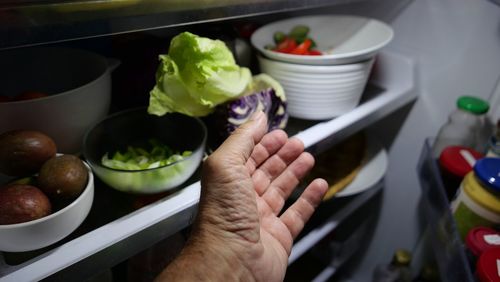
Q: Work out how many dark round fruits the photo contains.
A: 3